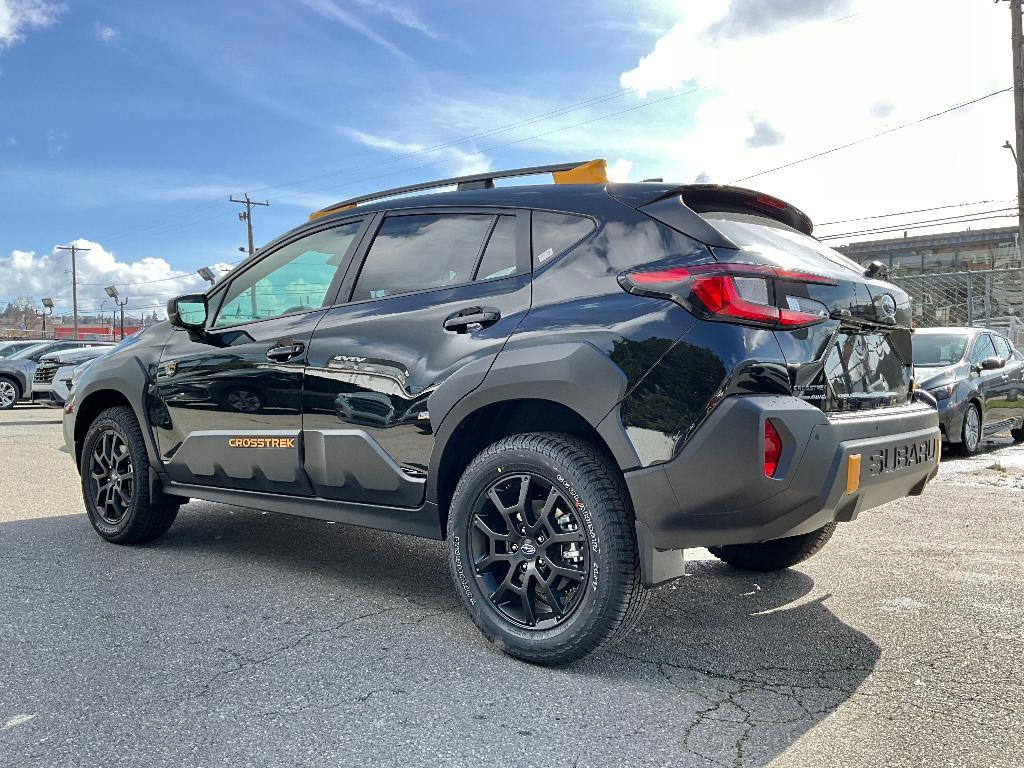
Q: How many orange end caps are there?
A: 2